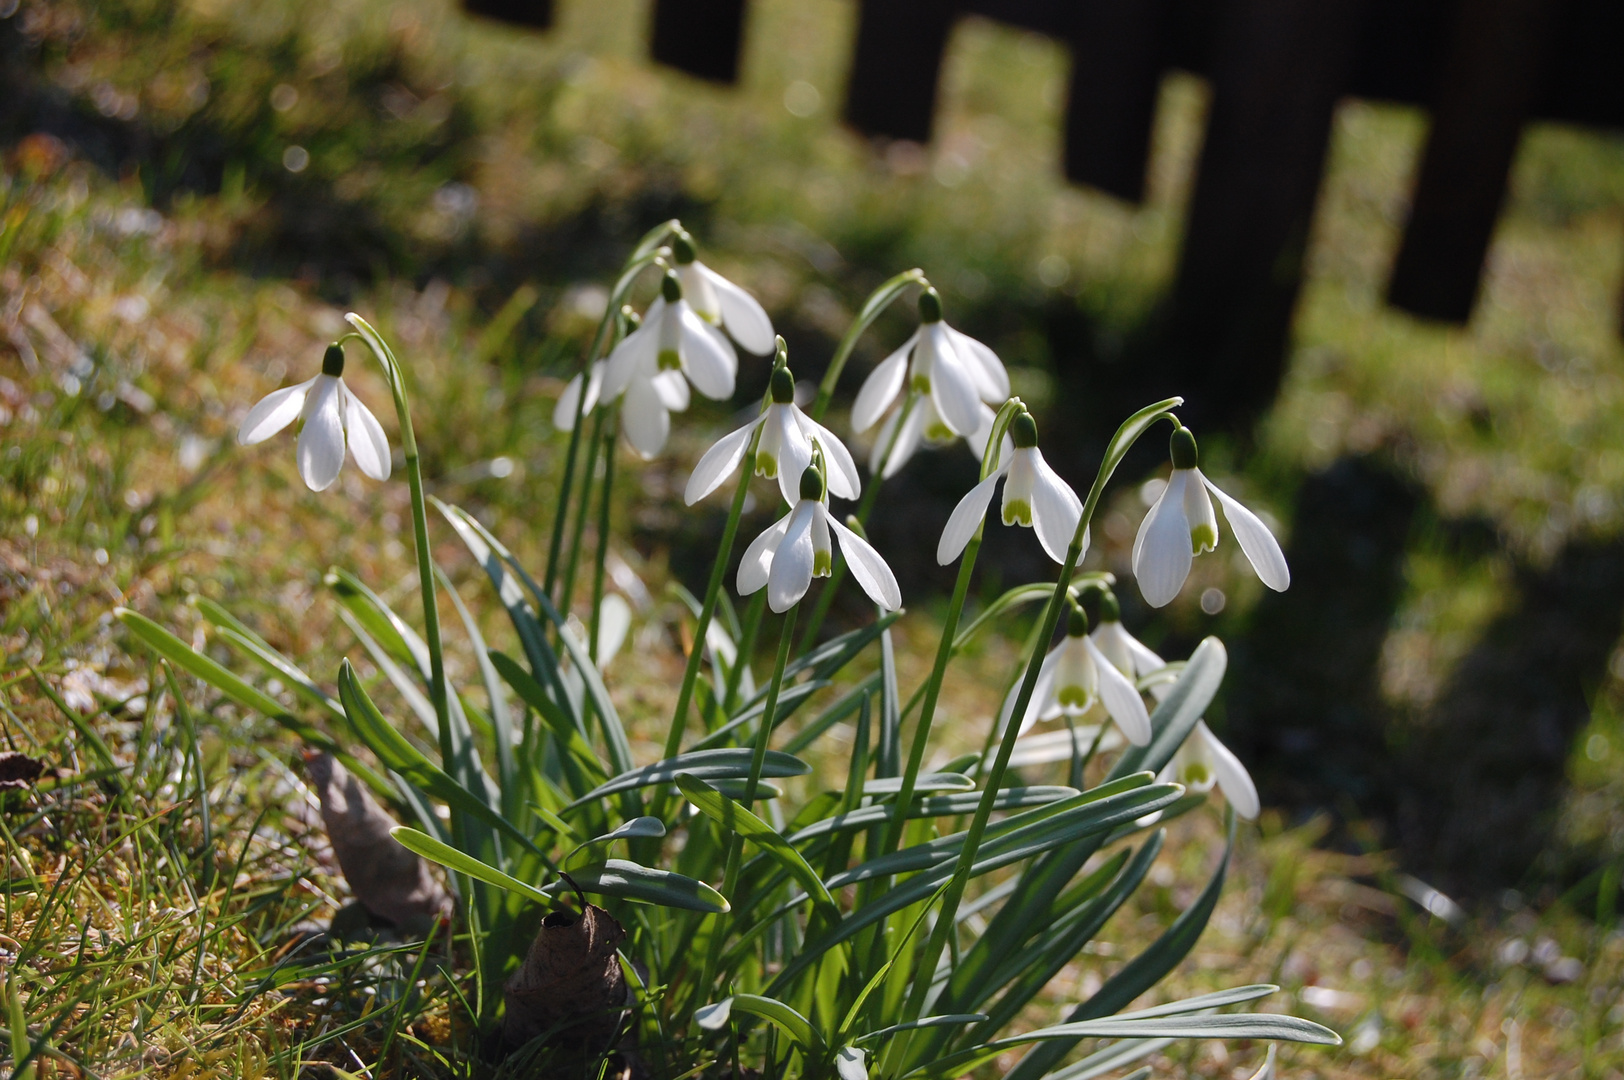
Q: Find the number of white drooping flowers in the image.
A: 13